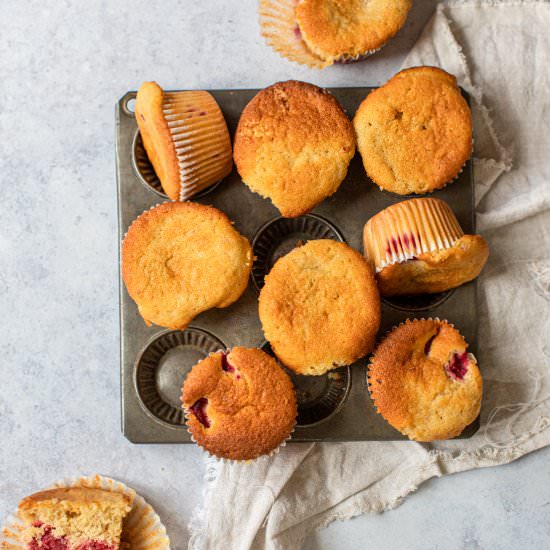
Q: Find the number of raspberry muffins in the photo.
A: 10